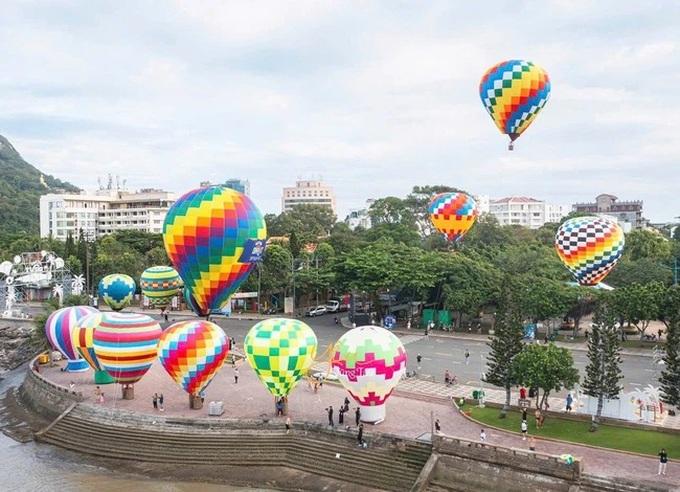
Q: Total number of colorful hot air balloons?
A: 12